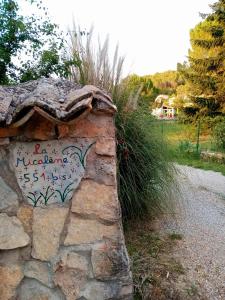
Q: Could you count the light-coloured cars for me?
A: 0